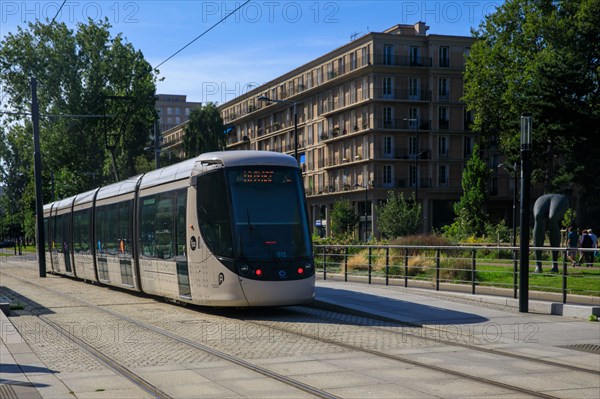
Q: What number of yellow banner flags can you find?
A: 0